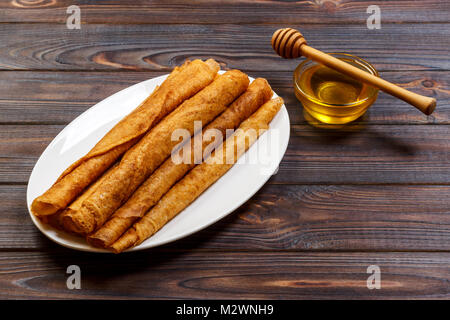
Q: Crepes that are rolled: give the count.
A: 4